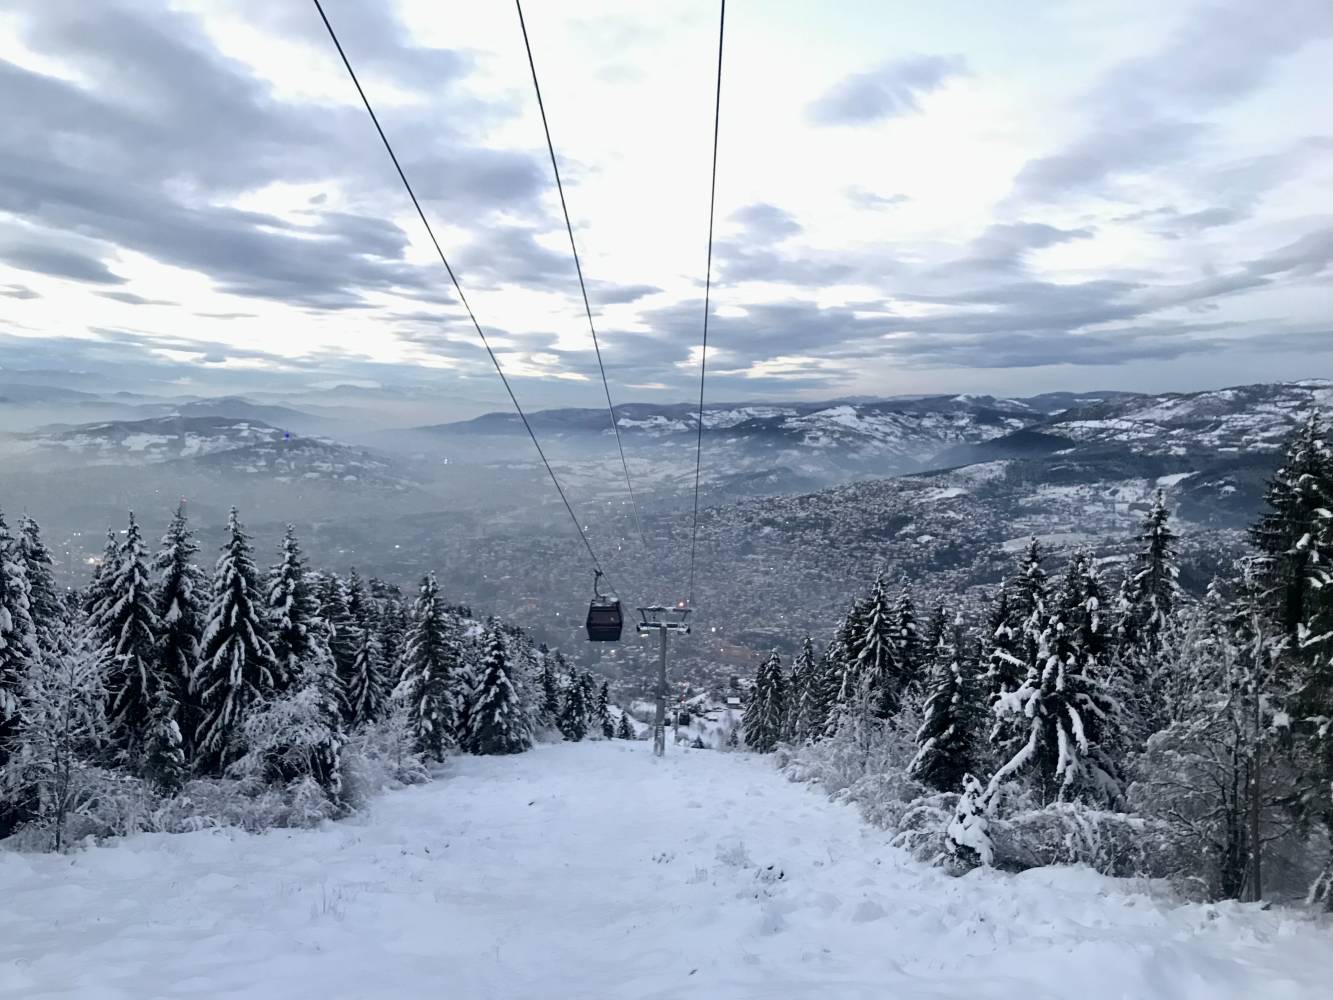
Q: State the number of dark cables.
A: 3